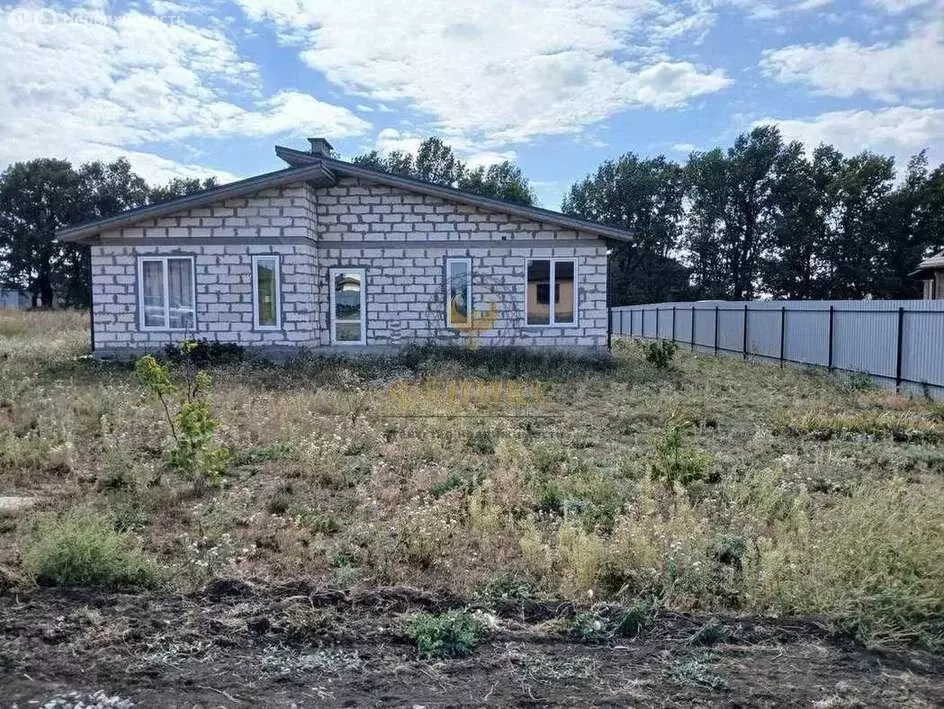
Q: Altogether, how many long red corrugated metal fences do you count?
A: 0